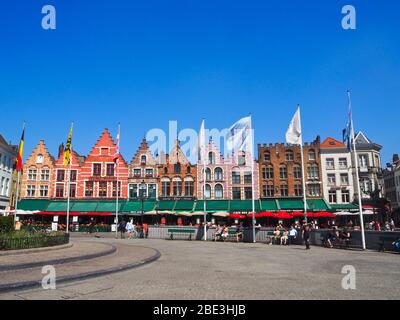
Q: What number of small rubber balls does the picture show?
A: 0